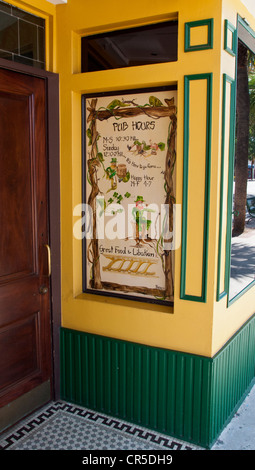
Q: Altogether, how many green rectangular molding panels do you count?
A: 4